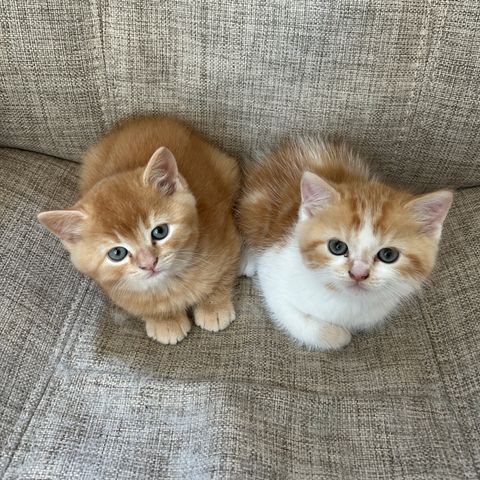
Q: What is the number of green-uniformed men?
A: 0